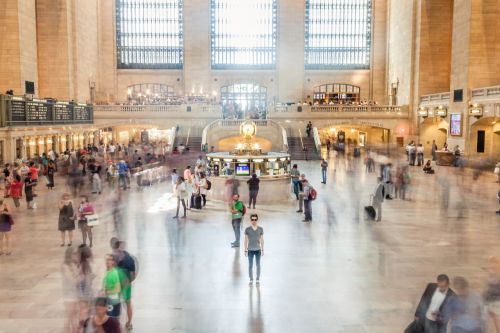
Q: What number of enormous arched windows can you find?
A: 3